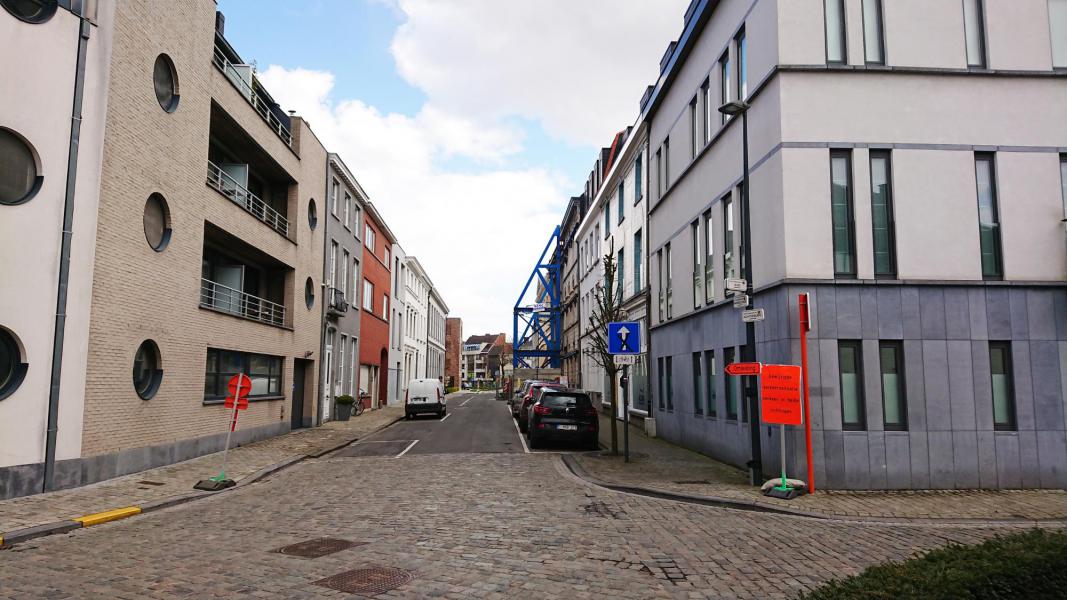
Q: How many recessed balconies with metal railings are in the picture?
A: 3